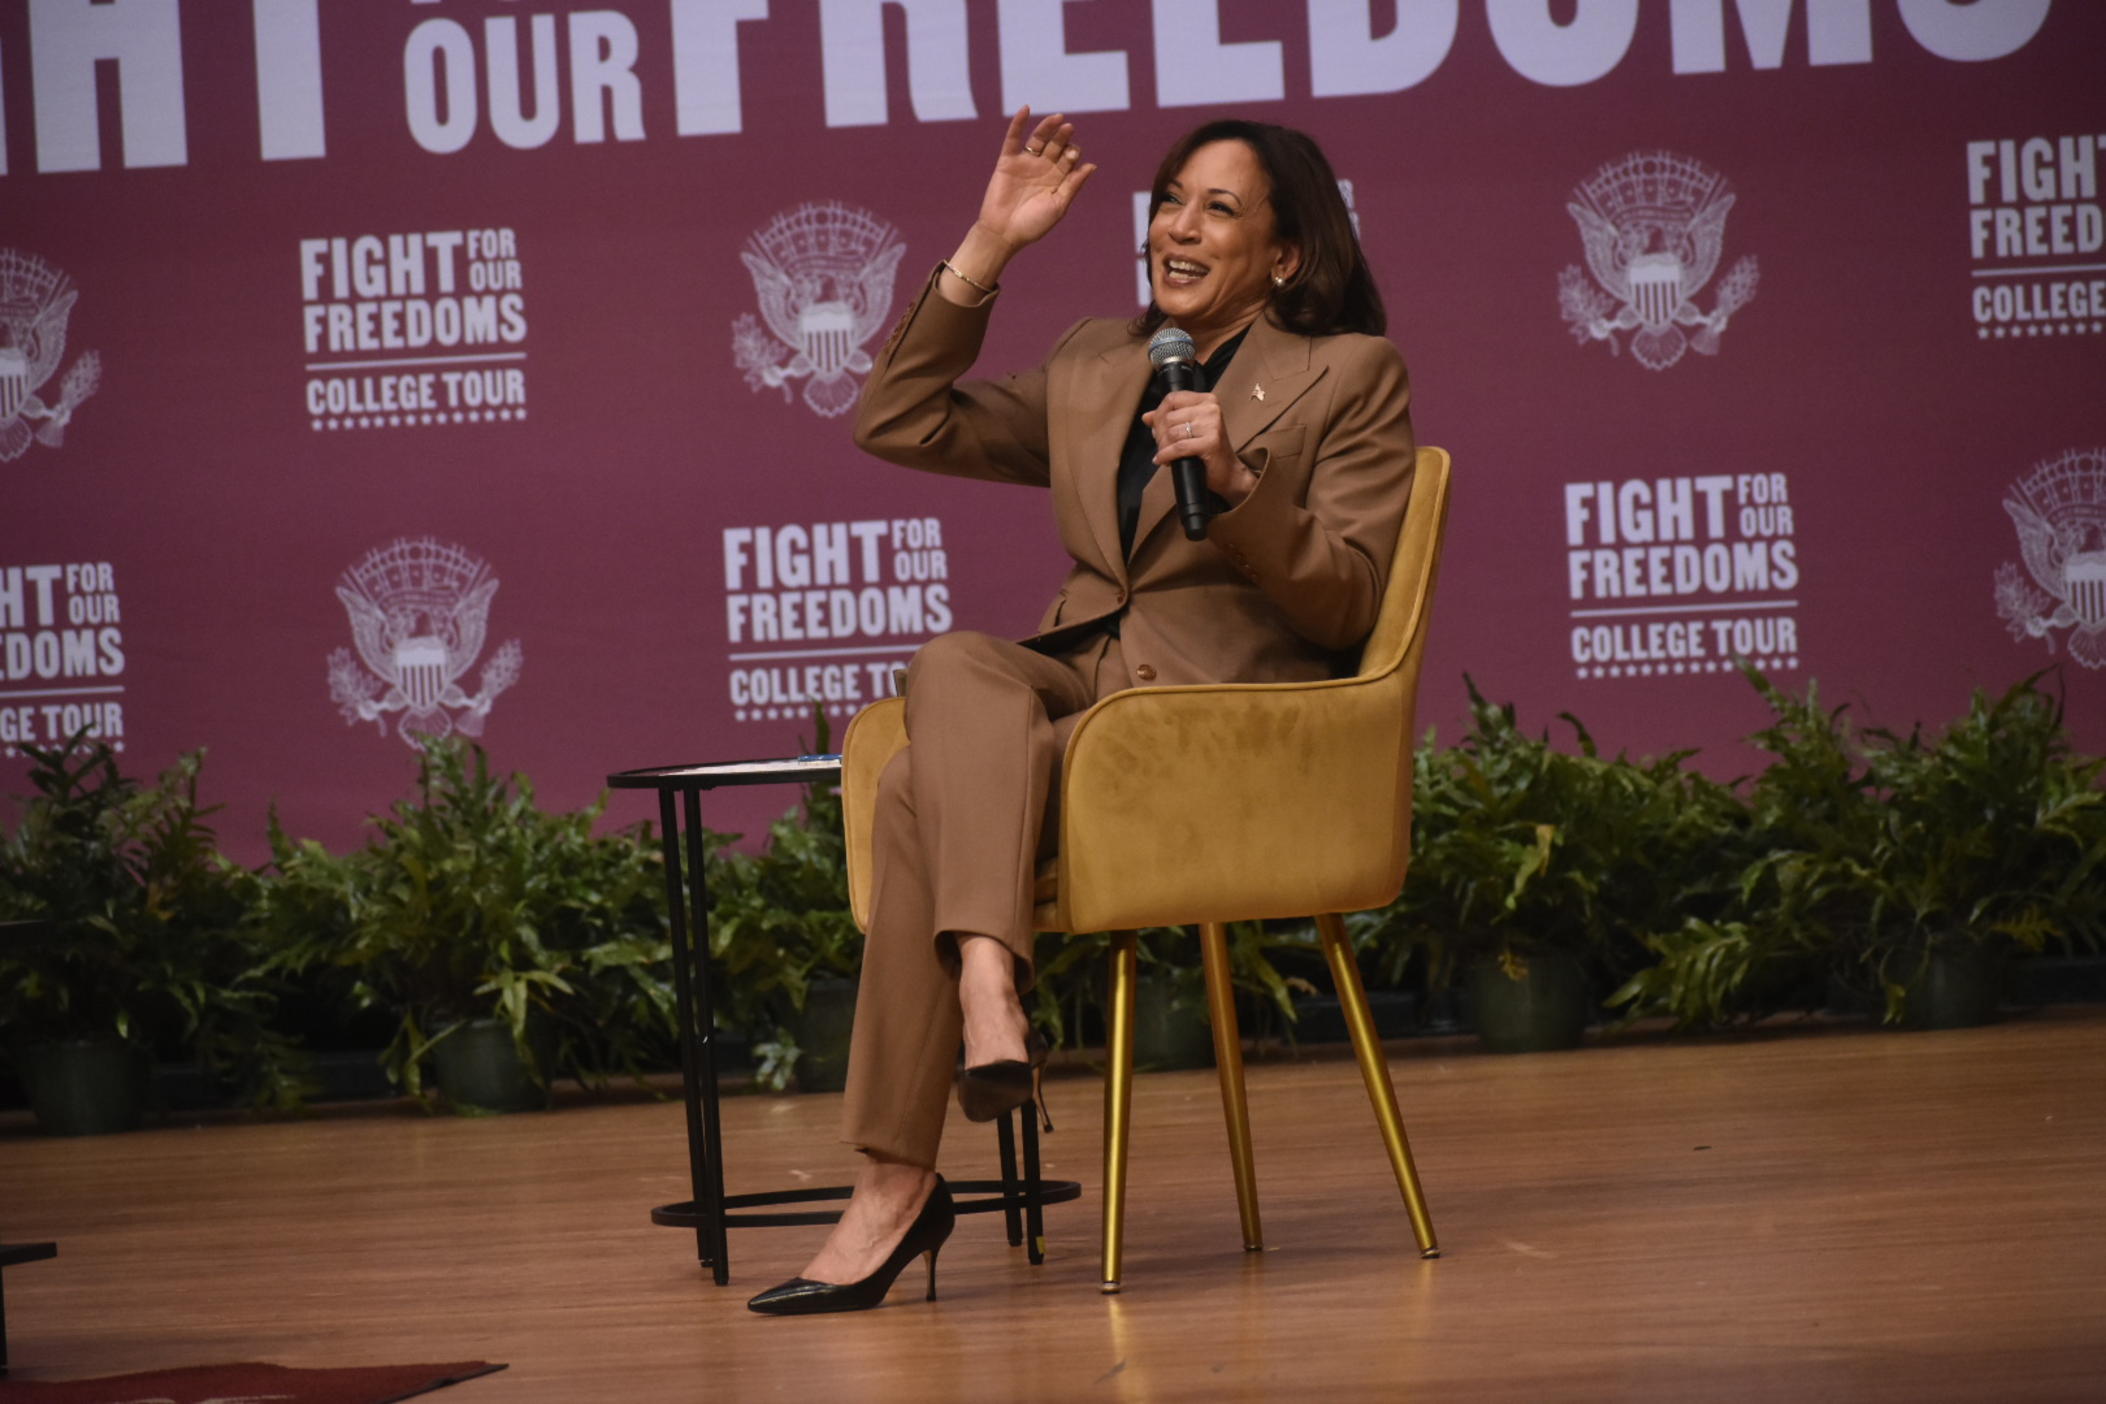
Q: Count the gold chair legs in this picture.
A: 3